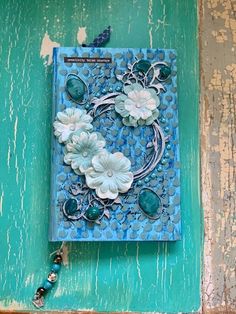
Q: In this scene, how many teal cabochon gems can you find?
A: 6